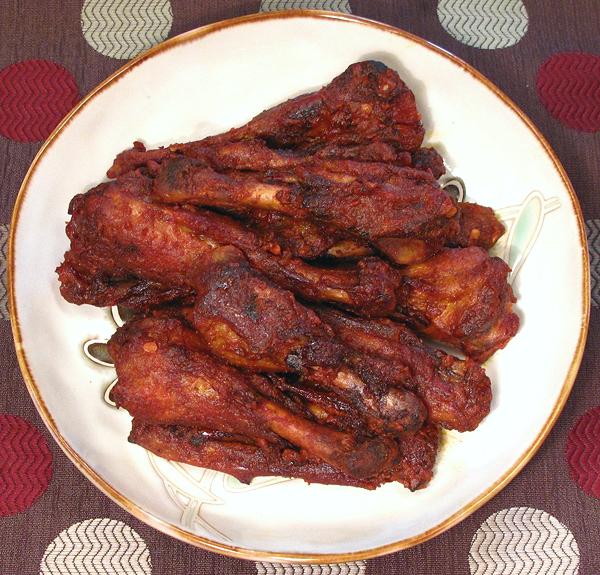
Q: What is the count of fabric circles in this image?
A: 12